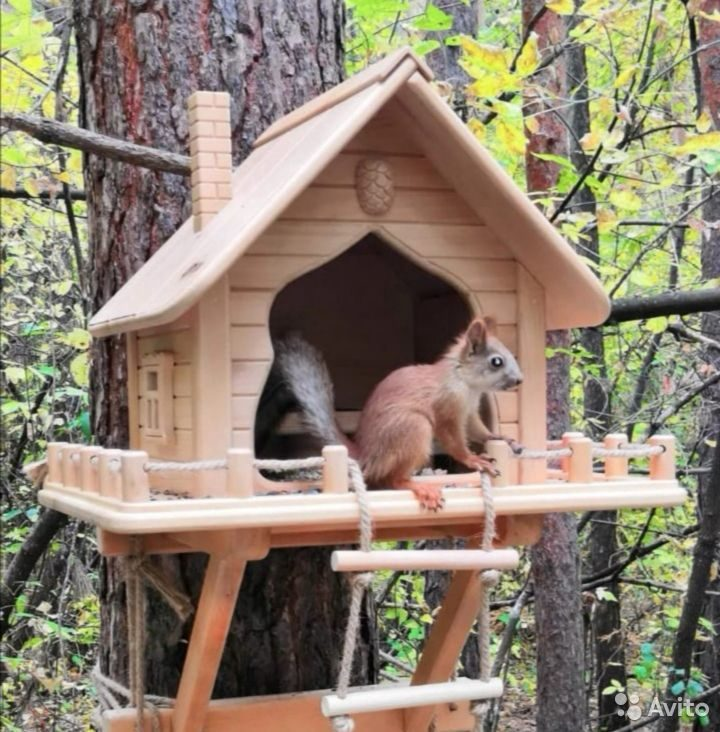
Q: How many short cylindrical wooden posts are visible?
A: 12